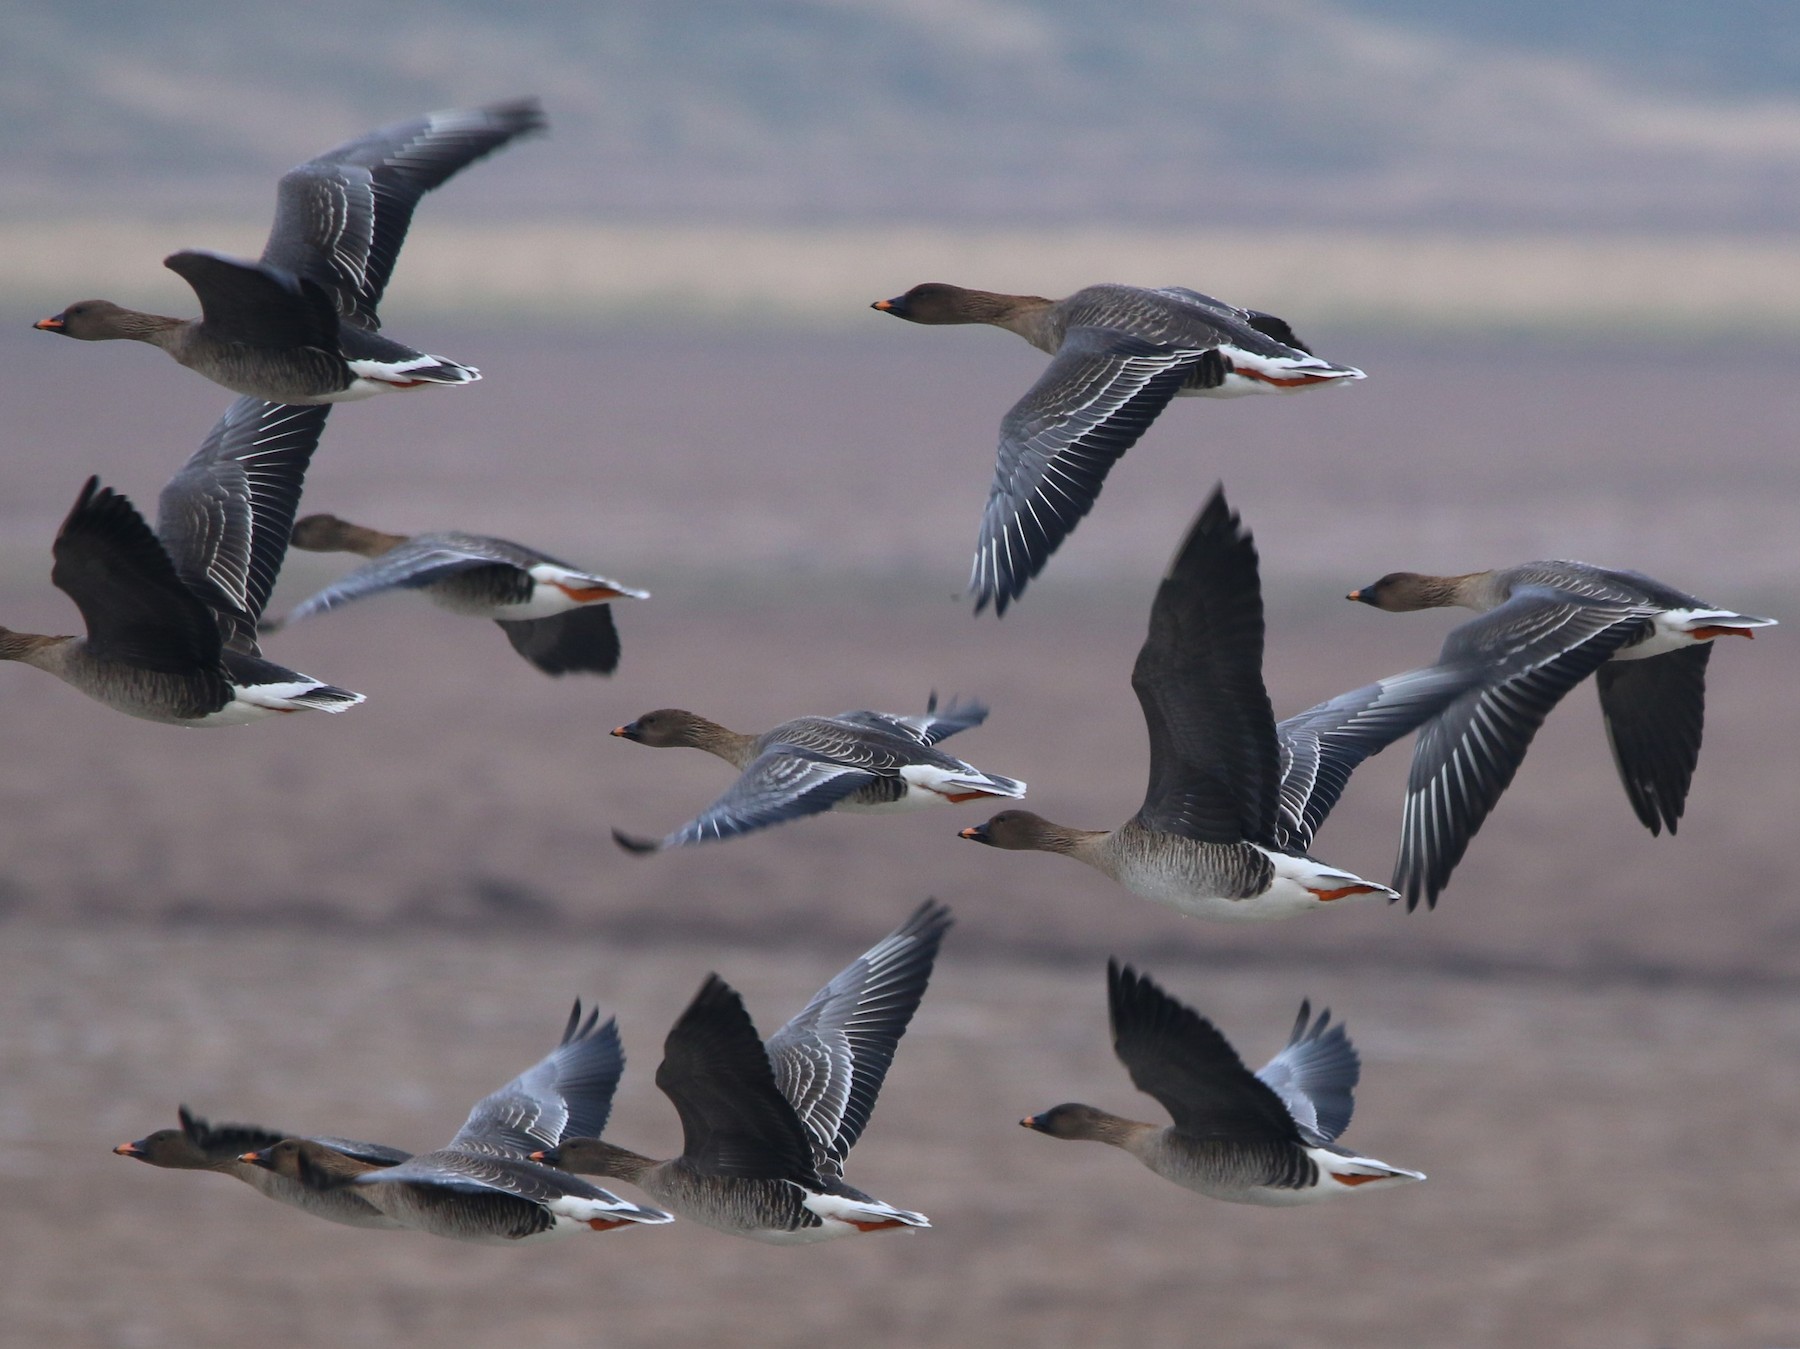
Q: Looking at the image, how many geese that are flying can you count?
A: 11